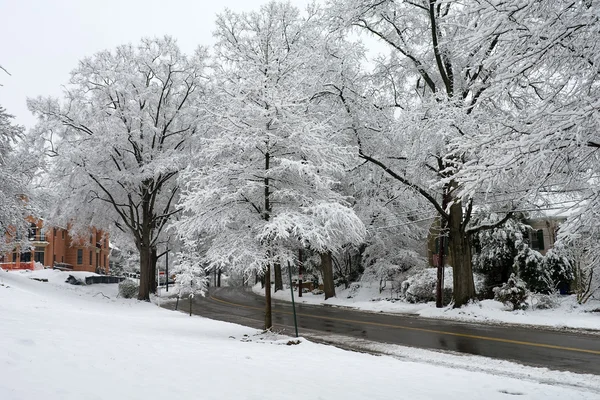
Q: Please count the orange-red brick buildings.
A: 1